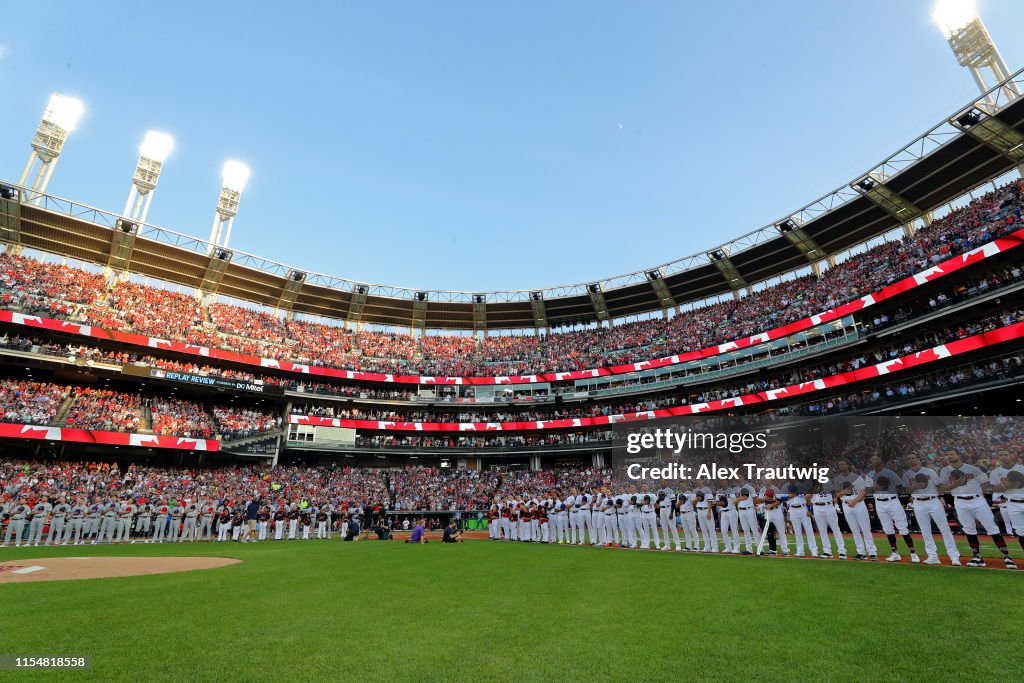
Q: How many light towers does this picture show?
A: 4